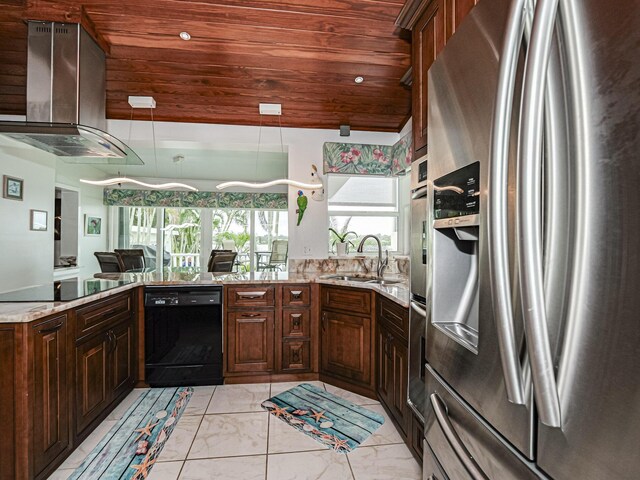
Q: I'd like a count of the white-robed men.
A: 0